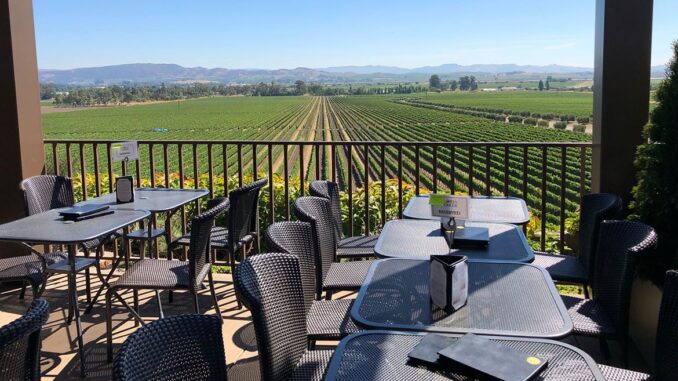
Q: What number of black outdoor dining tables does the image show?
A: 6